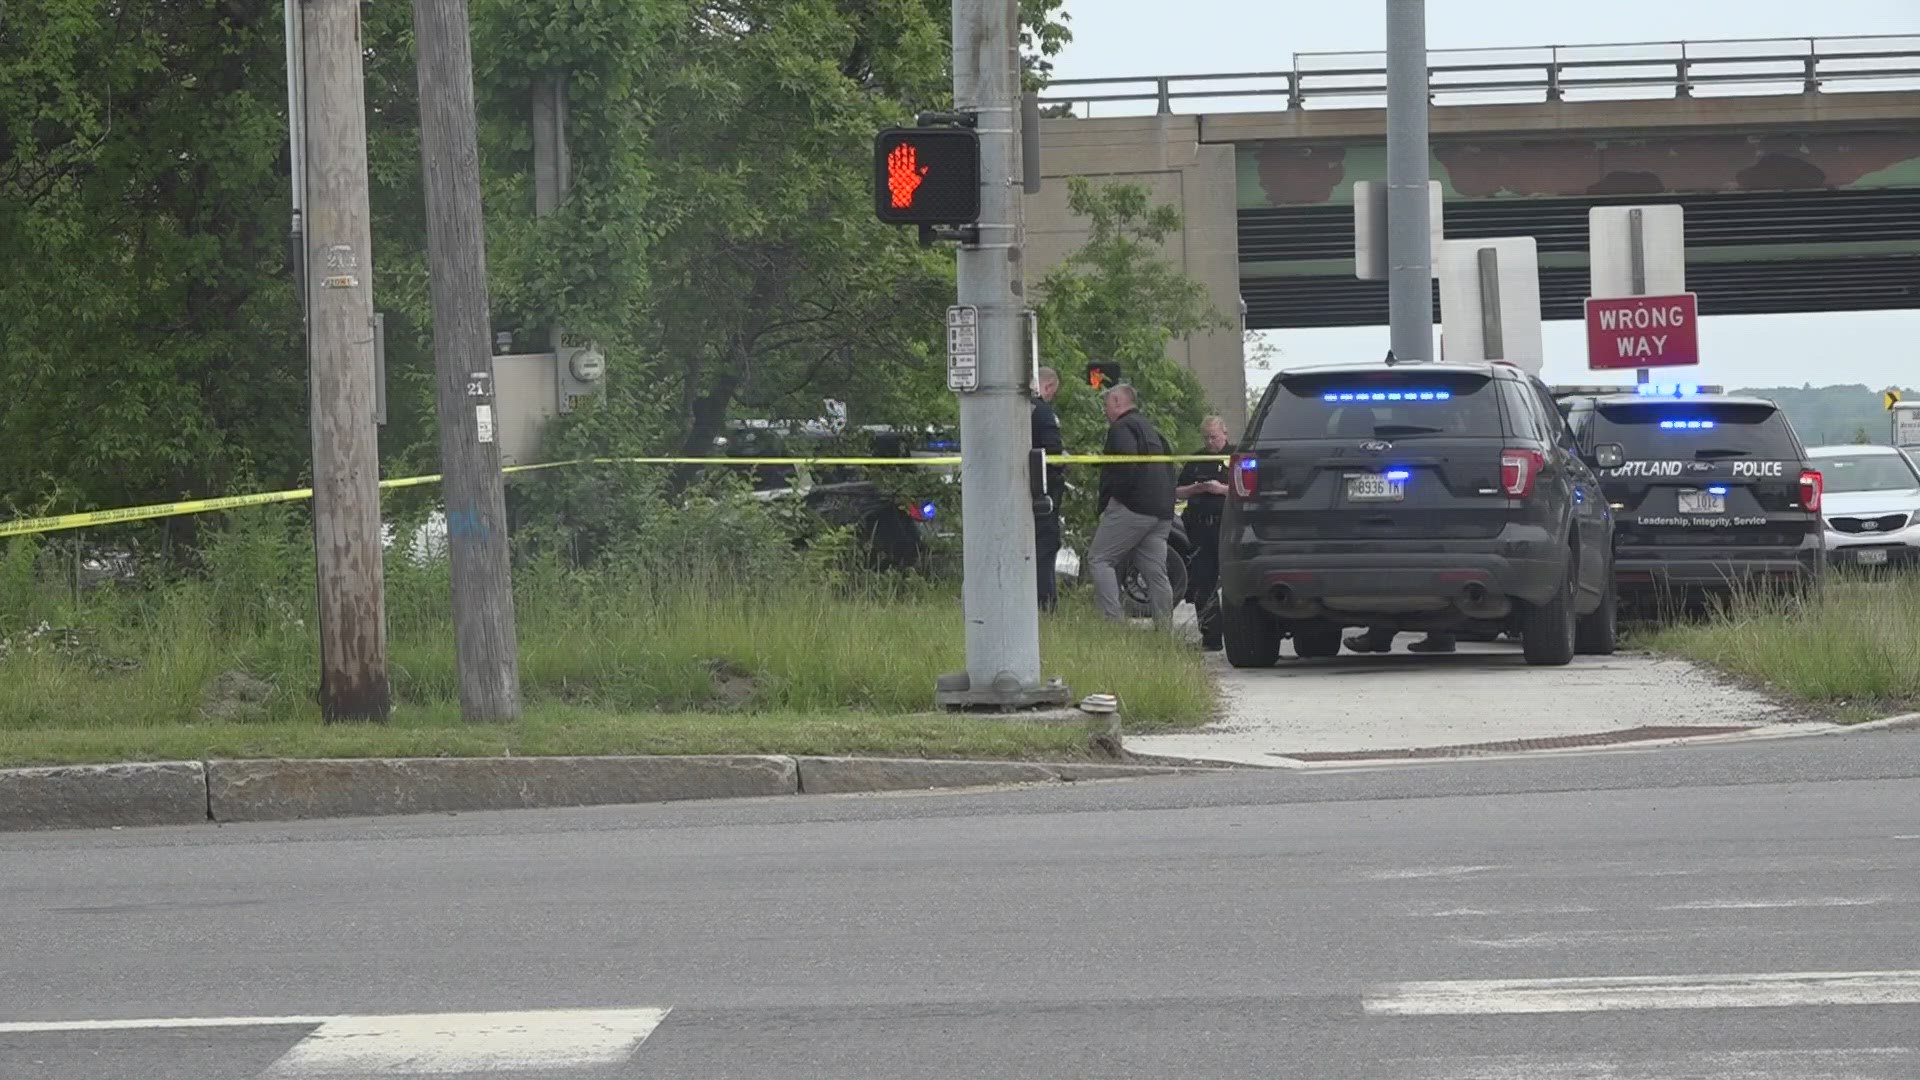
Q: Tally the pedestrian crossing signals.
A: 2